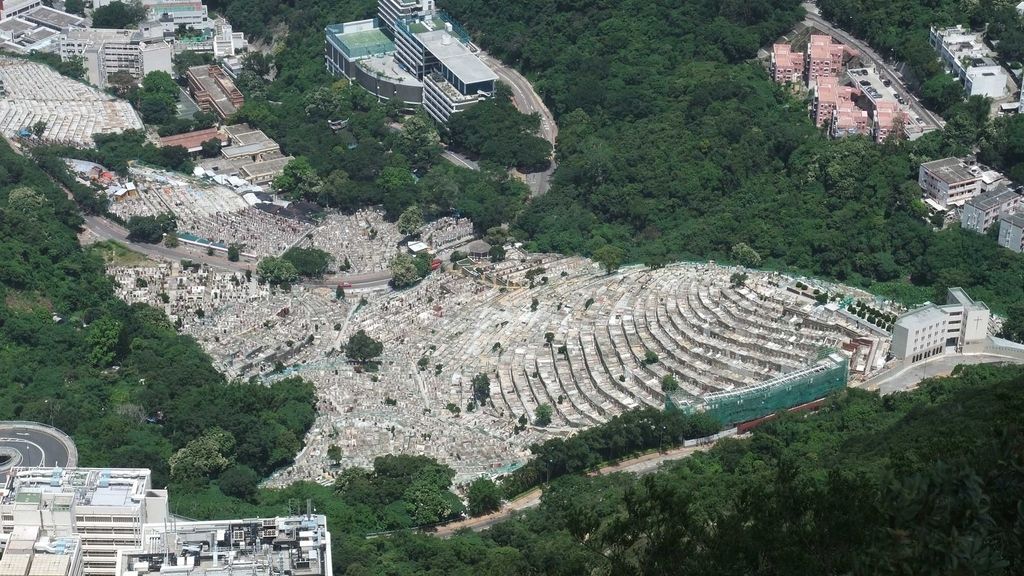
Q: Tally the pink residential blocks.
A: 5